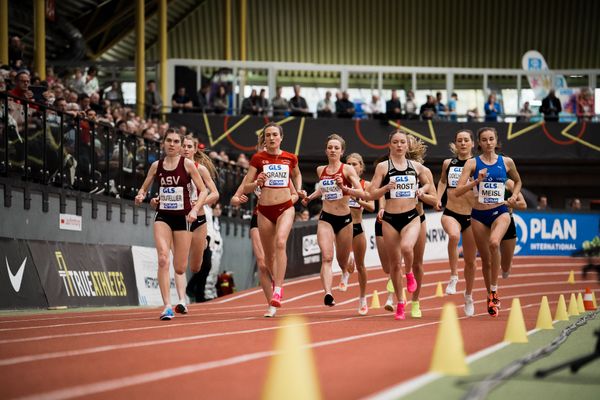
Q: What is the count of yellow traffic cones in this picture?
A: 12